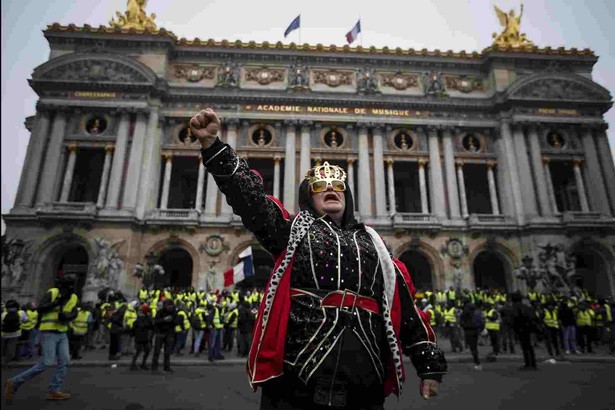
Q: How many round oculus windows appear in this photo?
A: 7